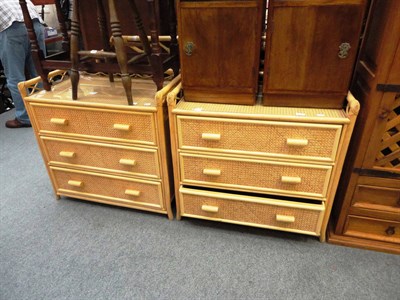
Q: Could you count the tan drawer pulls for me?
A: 12